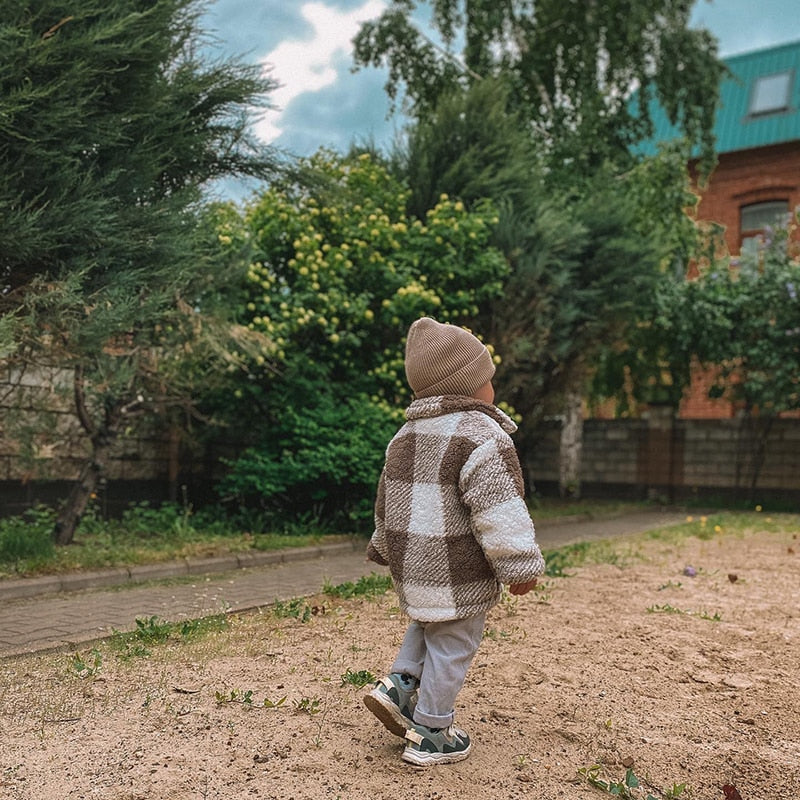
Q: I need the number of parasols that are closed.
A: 0